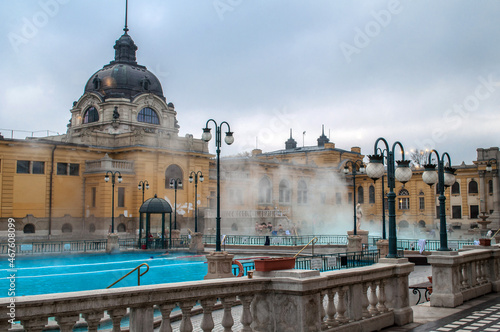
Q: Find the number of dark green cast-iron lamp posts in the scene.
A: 9